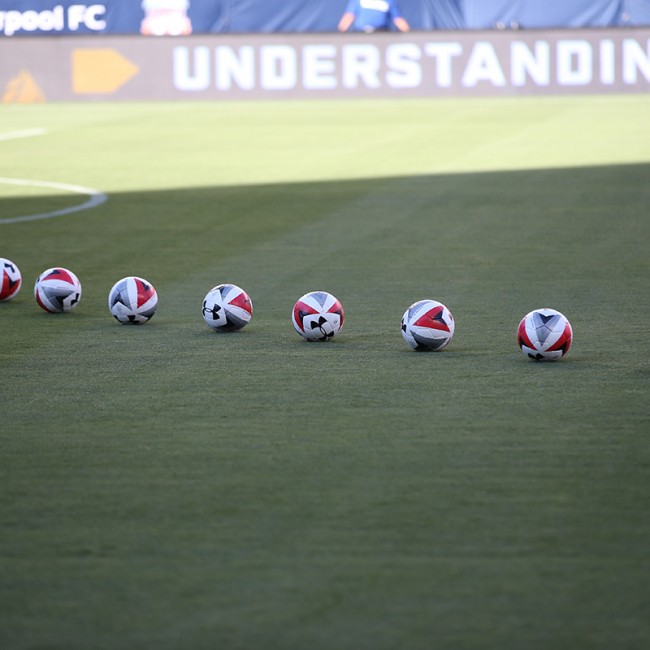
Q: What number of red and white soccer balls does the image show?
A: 7